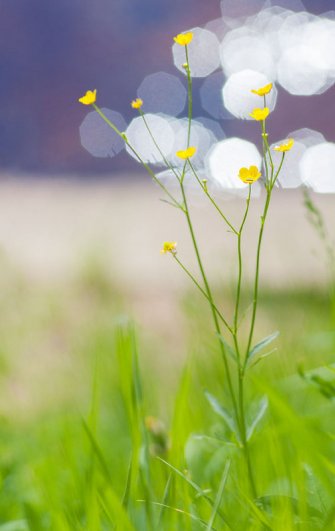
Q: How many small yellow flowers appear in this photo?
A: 9